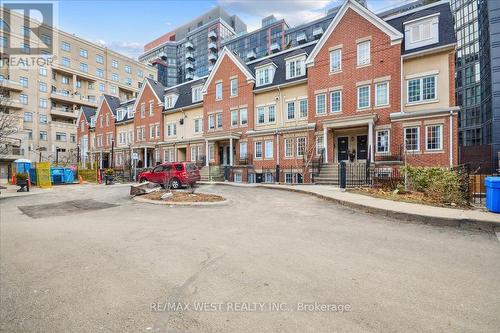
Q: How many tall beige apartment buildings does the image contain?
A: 1